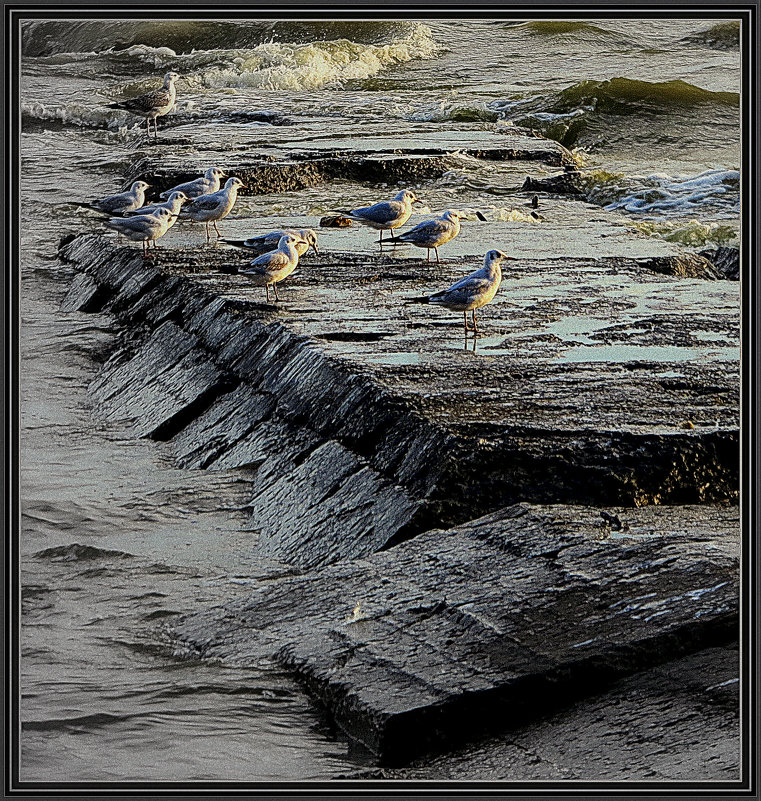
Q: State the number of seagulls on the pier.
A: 11